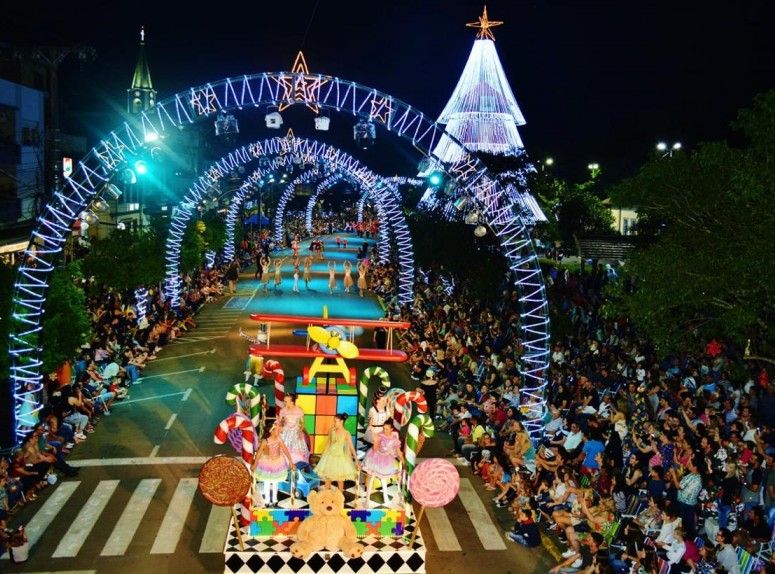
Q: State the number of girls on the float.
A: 5